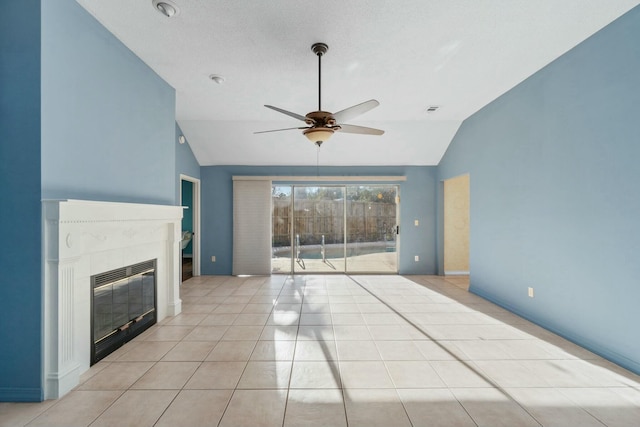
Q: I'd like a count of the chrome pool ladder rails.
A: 2